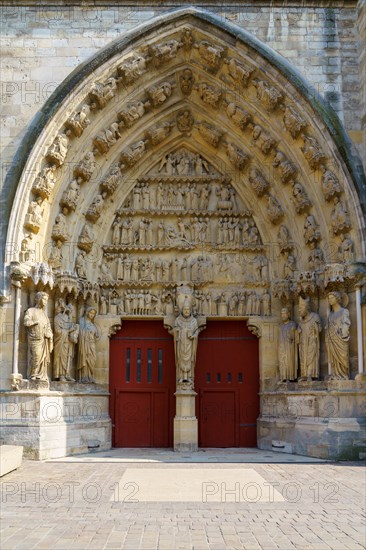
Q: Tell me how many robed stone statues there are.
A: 7